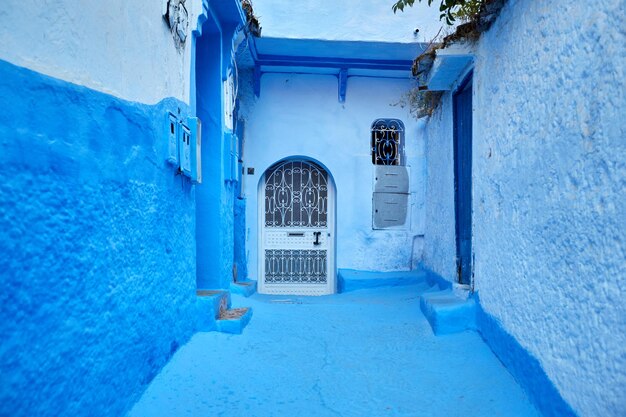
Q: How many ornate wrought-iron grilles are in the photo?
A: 3